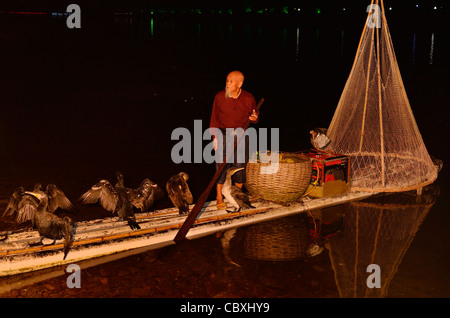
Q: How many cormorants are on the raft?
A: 5